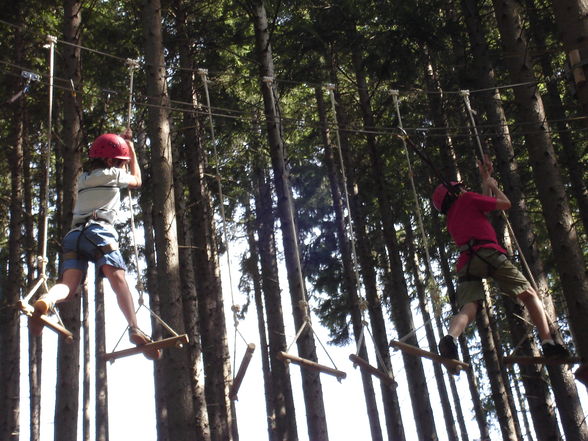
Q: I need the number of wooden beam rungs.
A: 7